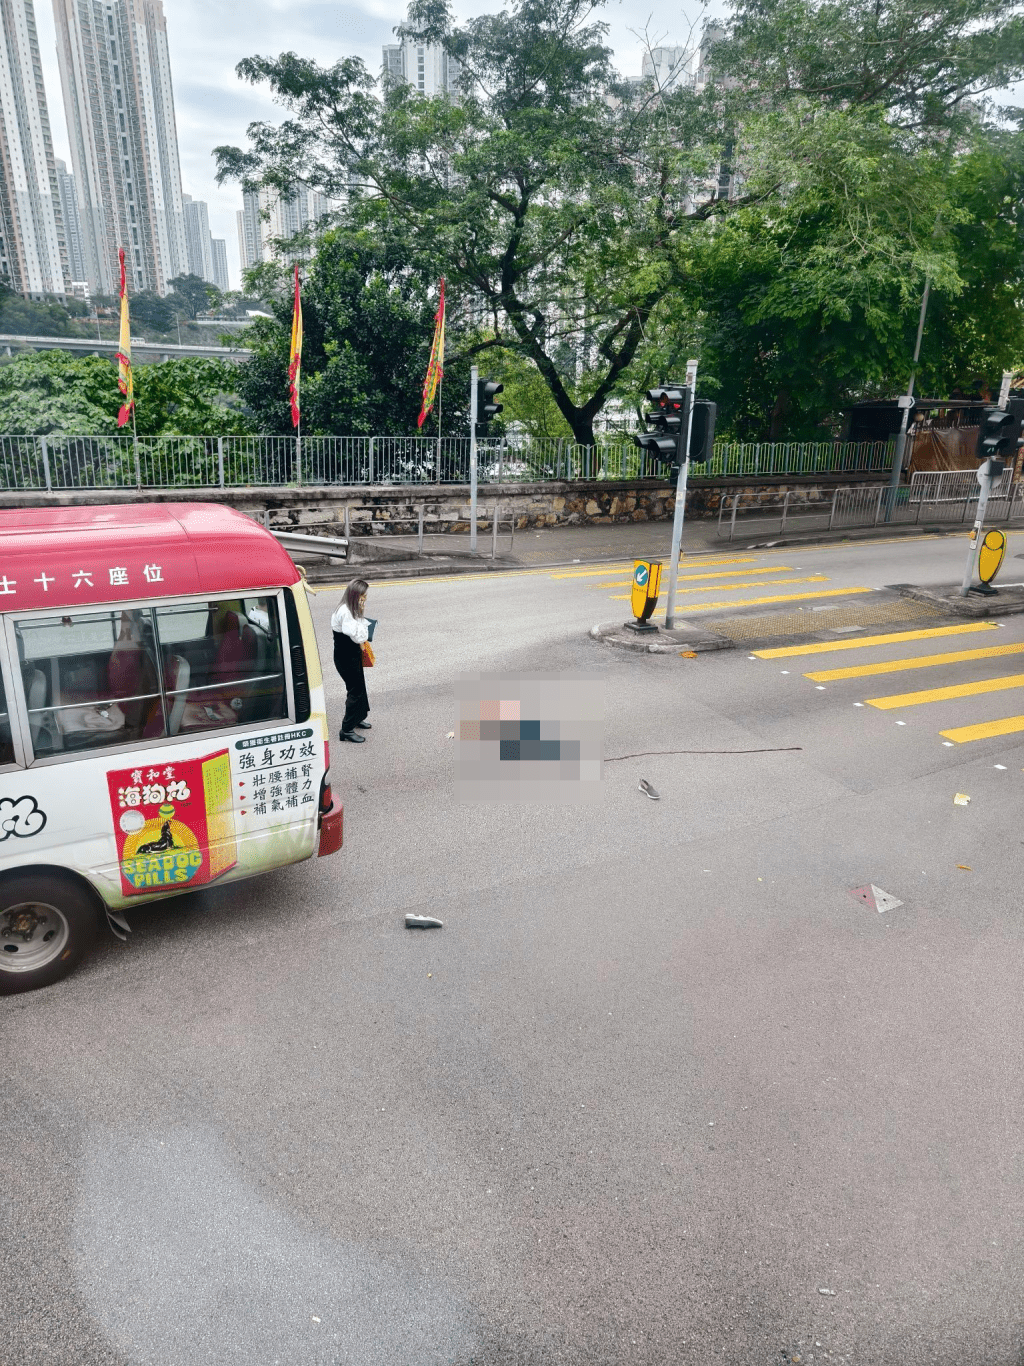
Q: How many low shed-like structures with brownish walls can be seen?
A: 1